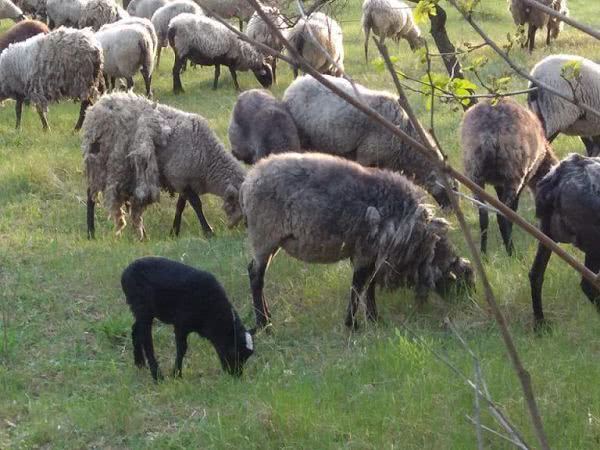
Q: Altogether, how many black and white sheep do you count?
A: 1